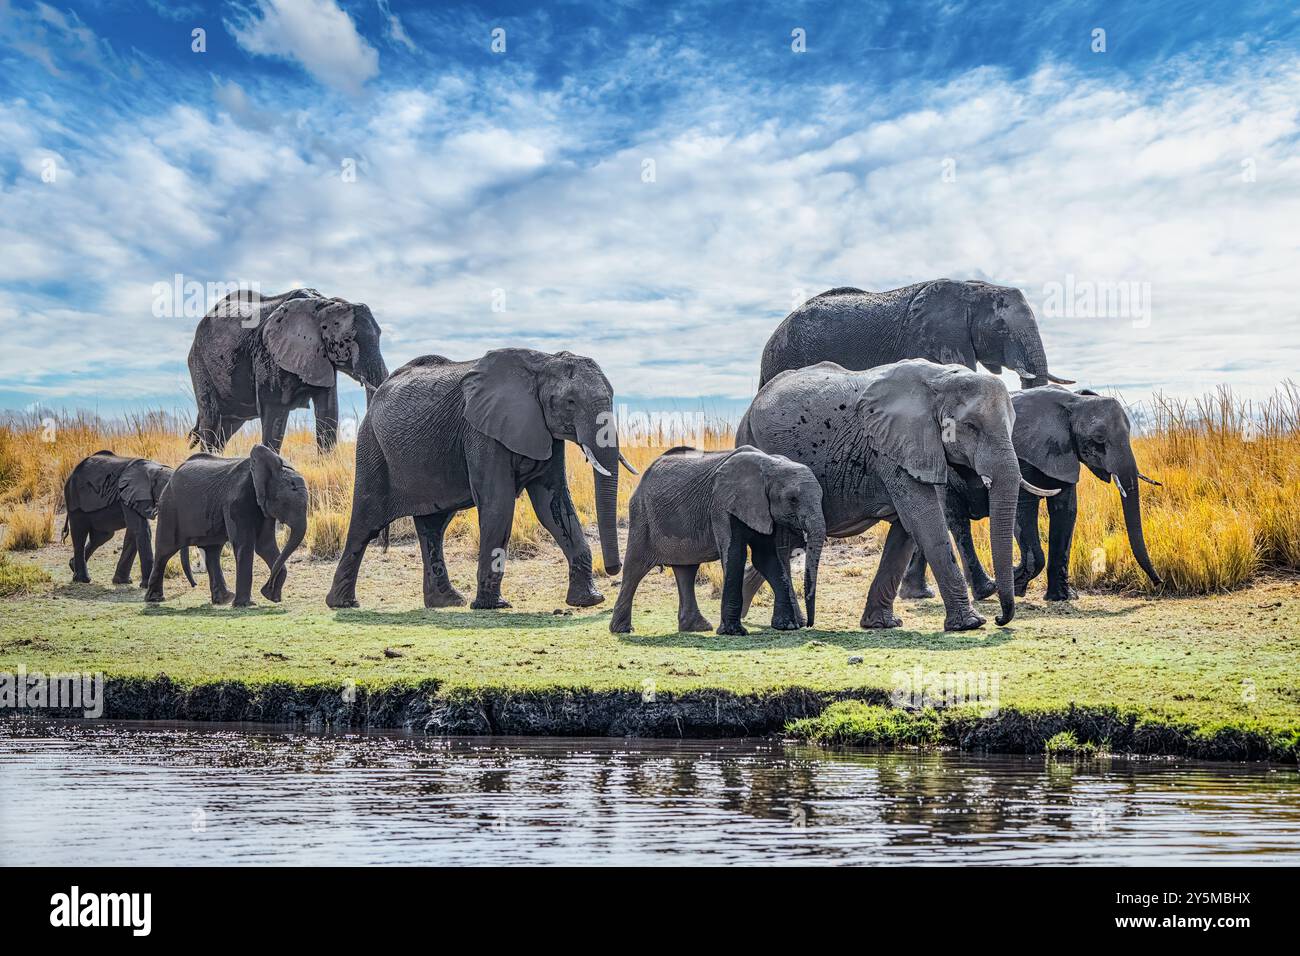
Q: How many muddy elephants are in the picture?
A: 2